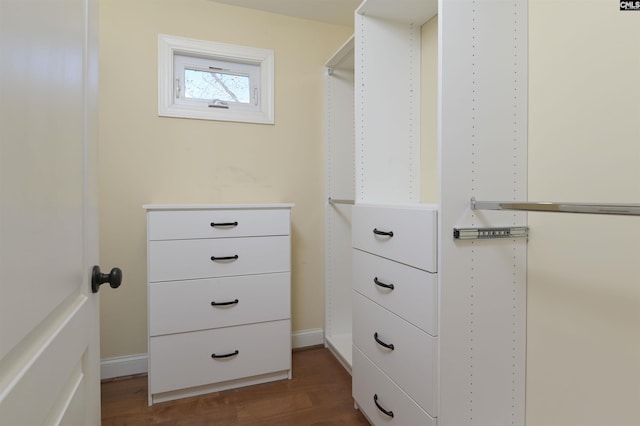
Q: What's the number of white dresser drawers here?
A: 8